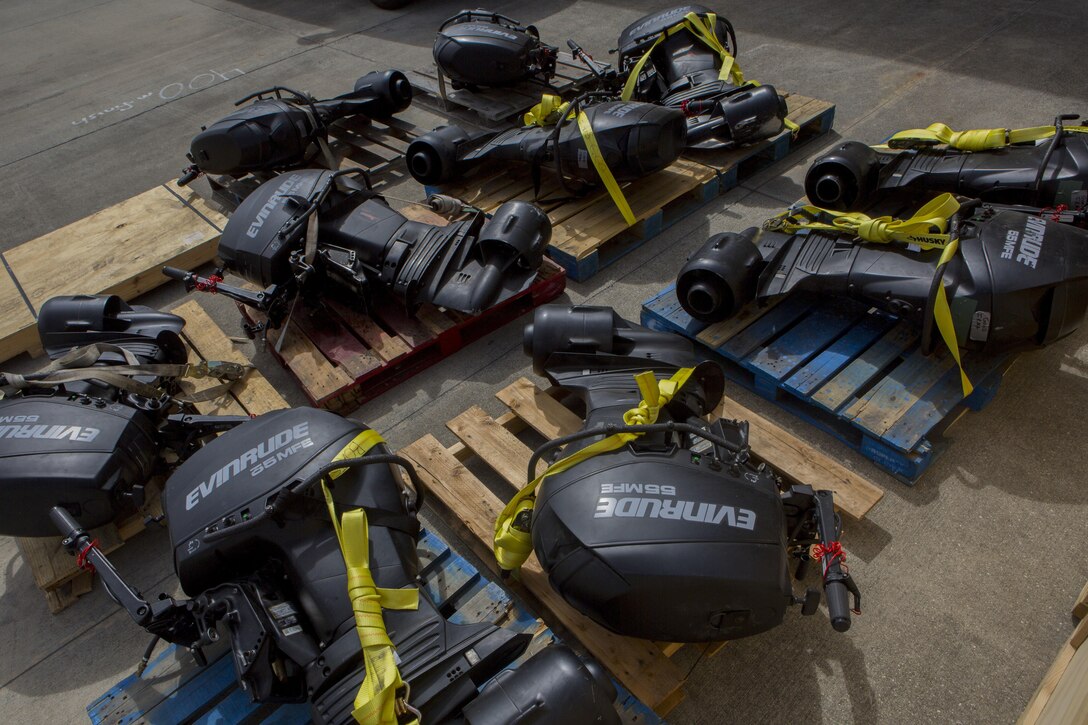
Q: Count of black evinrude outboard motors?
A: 10